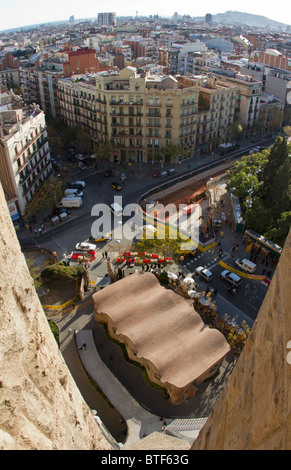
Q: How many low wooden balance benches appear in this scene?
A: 0